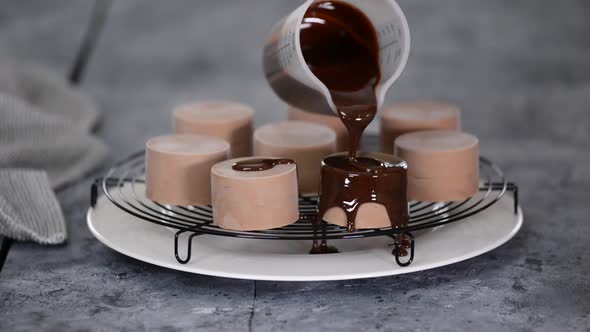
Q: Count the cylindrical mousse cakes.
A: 8